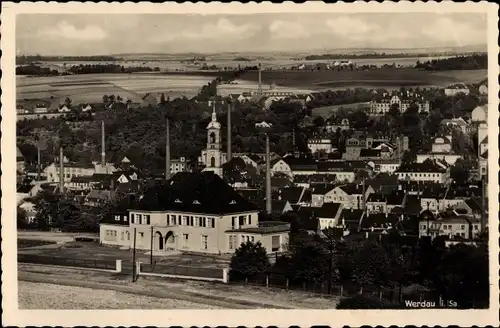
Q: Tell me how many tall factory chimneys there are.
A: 7